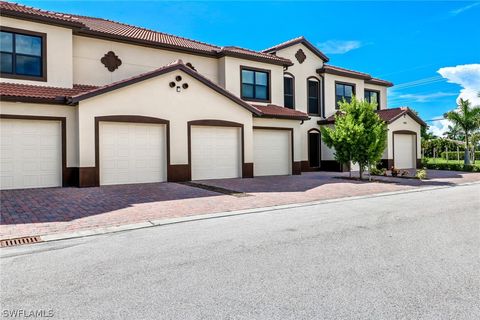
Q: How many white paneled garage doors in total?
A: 5